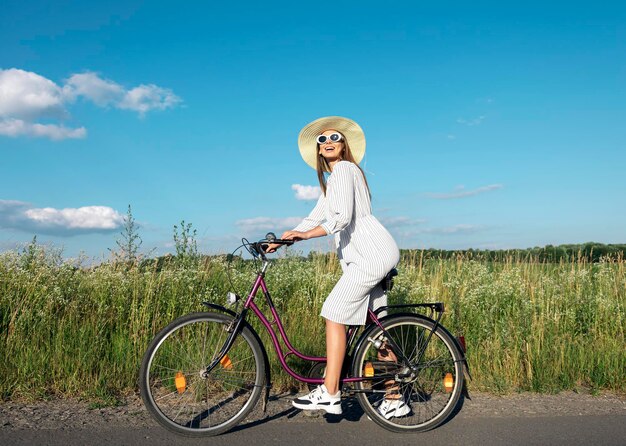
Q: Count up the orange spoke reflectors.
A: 4